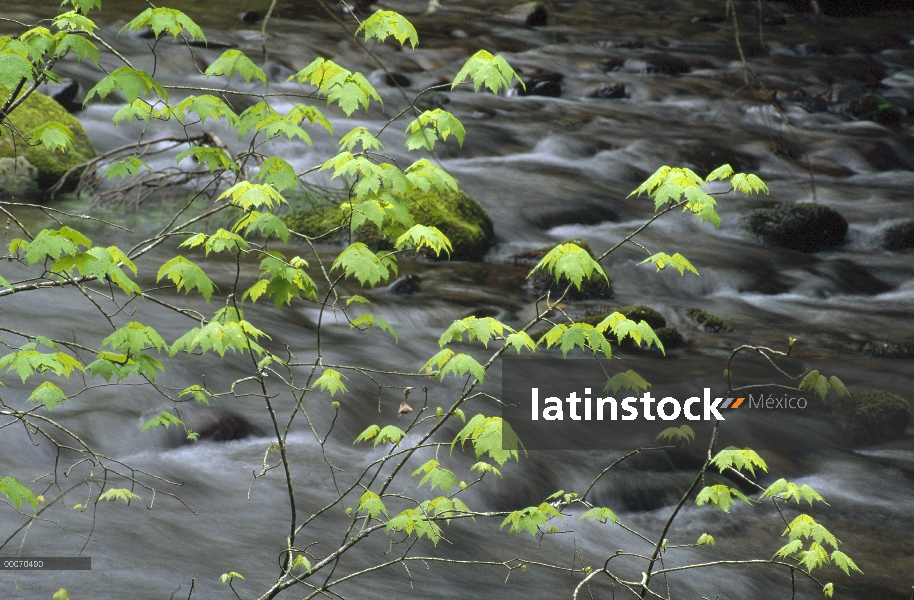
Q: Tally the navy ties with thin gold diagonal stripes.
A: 0